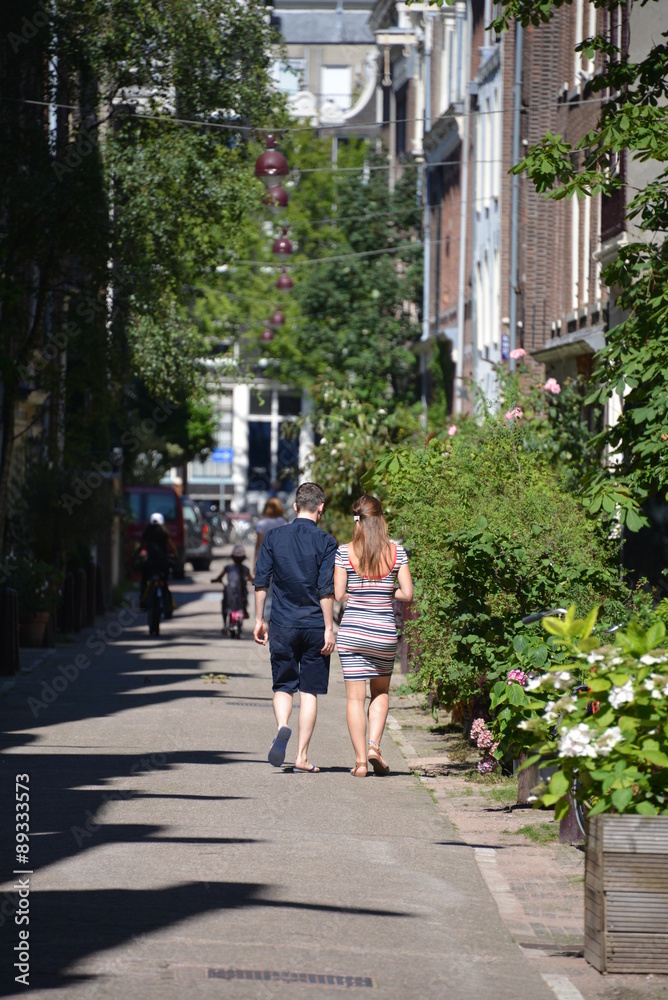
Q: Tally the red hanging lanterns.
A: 6